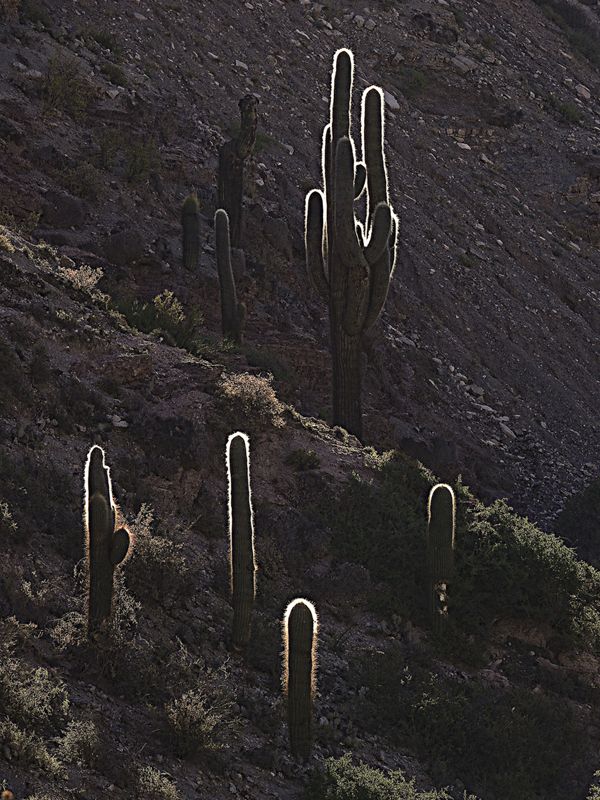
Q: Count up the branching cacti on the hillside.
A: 2